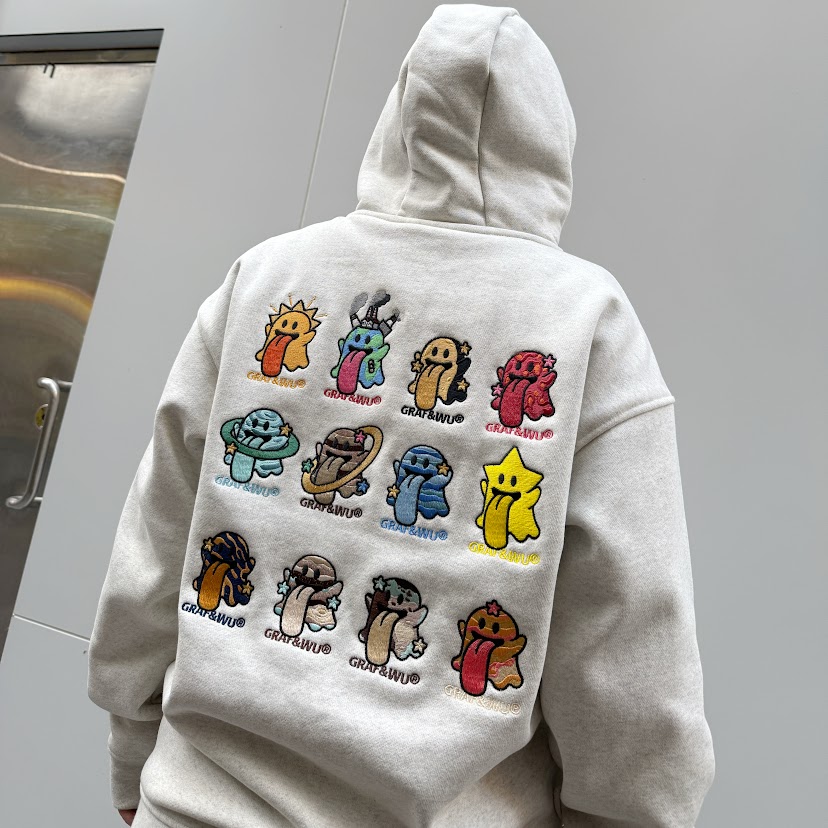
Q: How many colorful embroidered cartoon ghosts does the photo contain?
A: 12